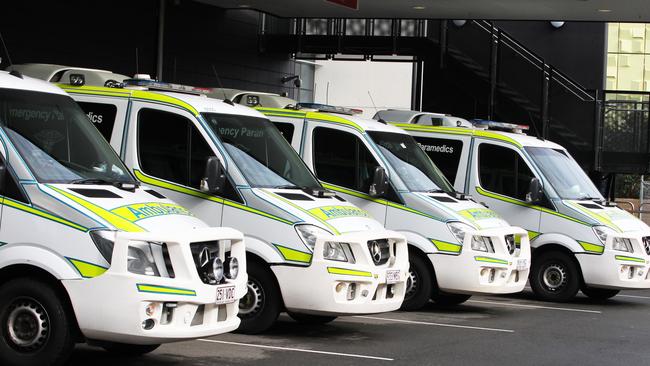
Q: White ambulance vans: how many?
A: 4